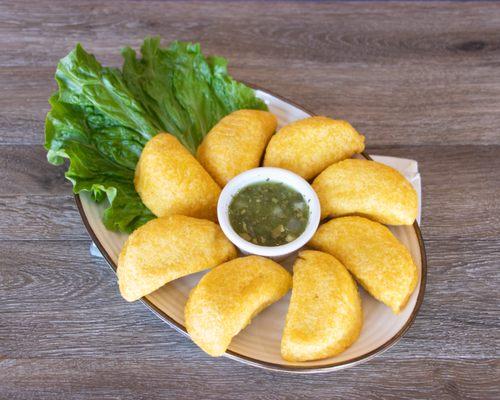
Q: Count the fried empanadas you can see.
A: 8